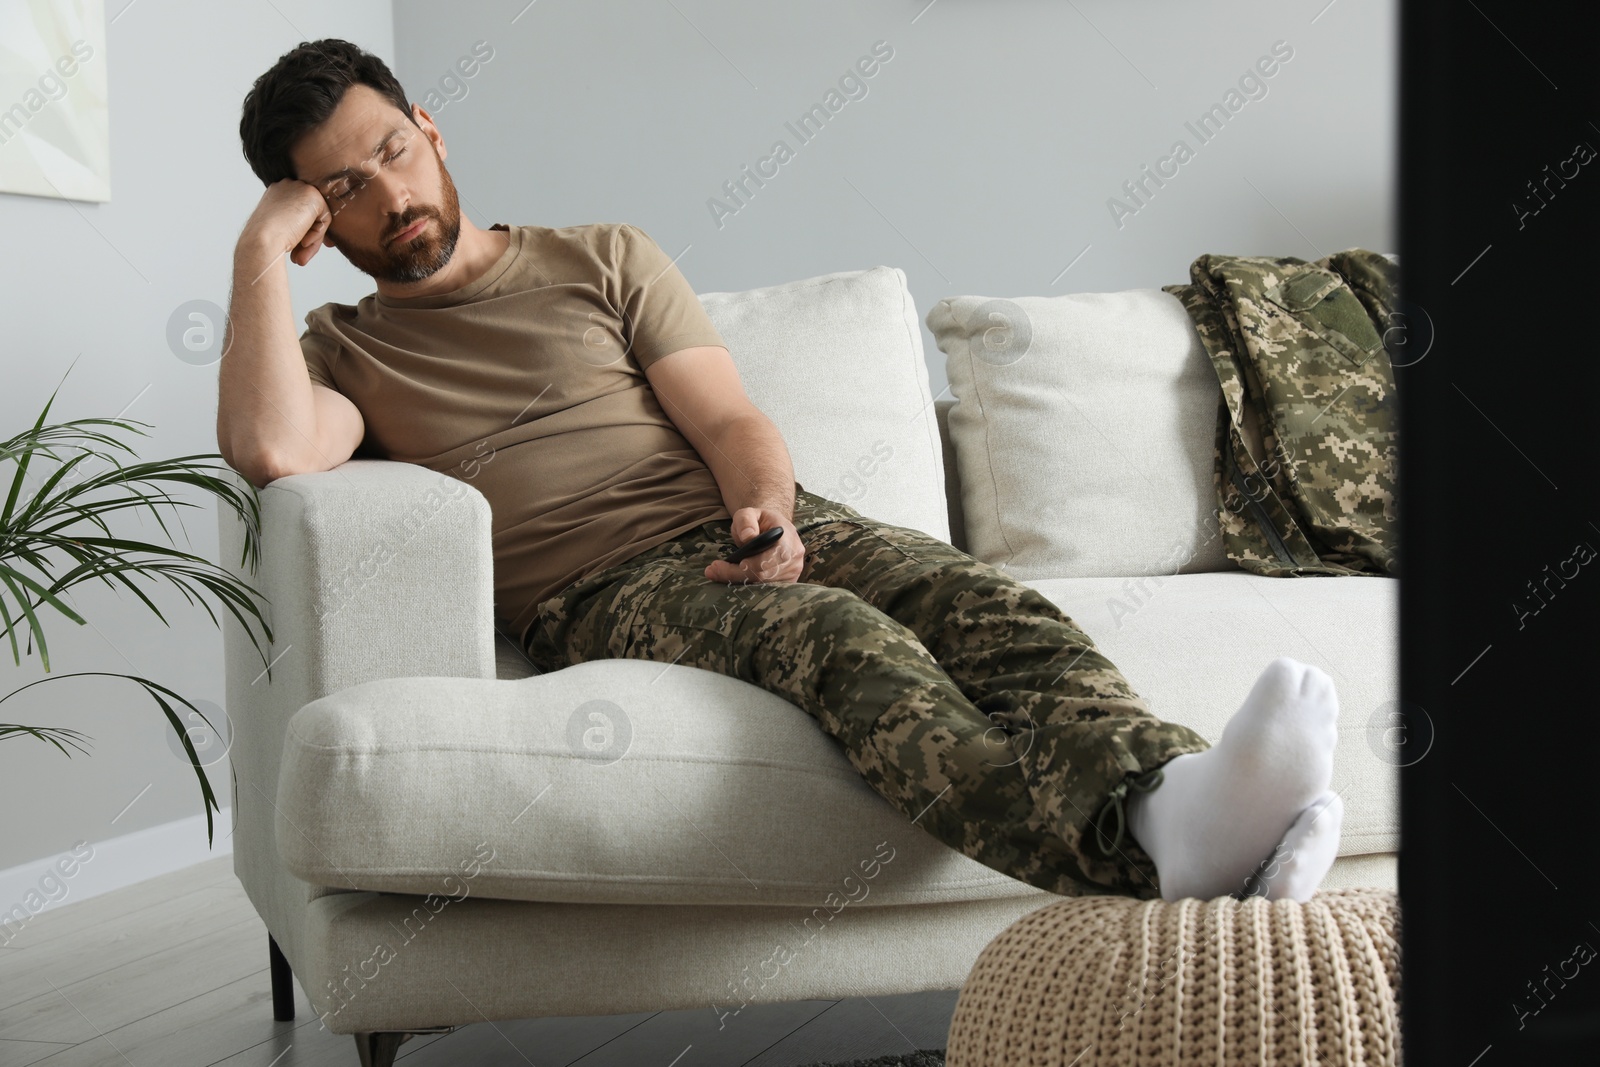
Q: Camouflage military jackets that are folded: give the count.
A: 1